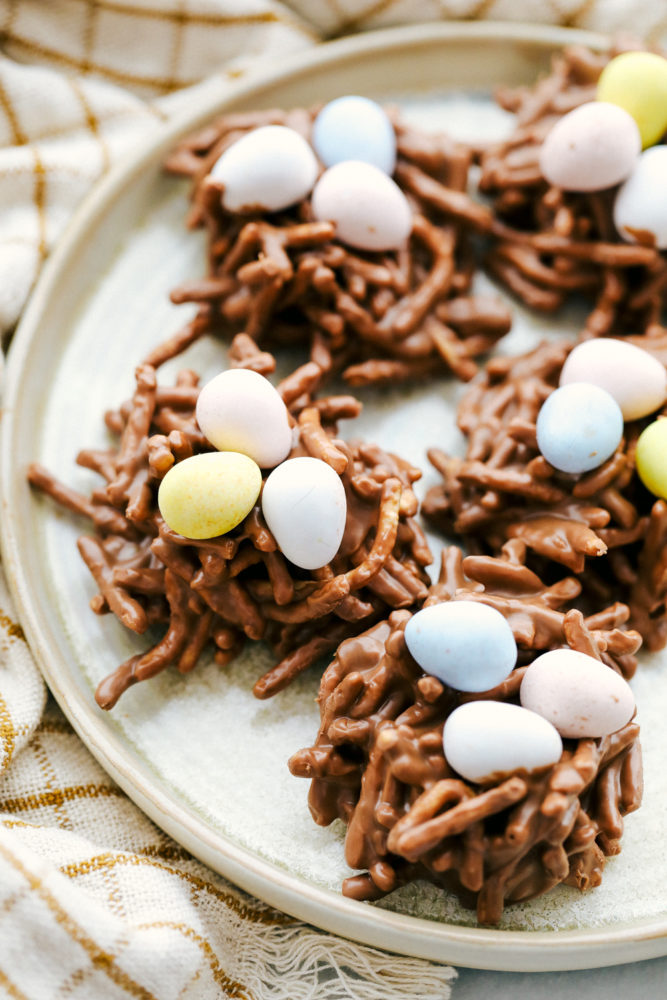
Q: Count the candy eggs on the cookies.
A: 15